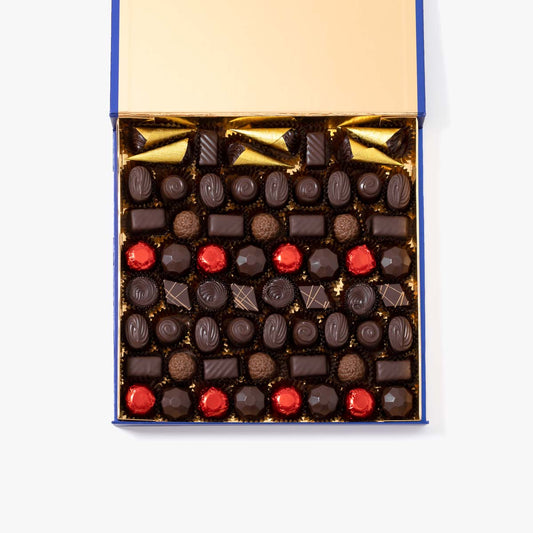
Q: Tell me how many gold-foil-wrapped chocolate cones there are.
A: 6